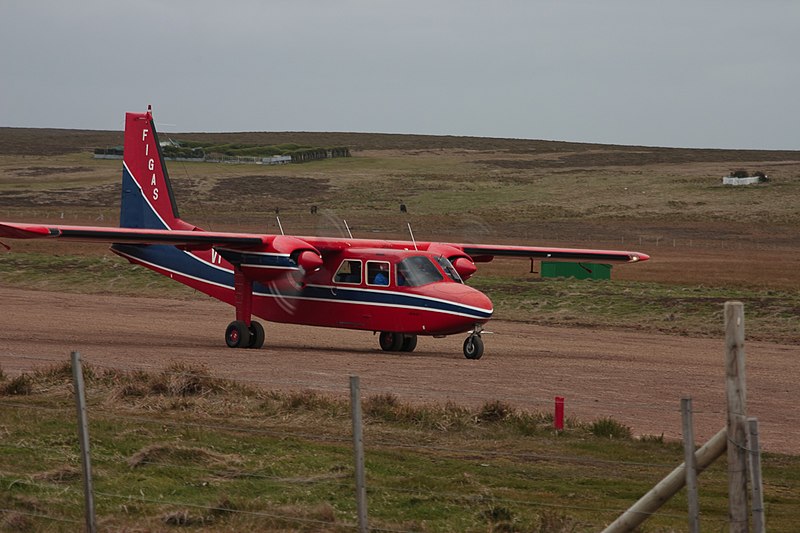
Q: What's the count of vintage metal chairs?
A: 0